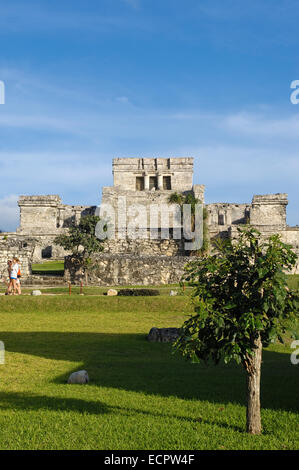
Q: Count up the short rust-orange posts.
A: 3